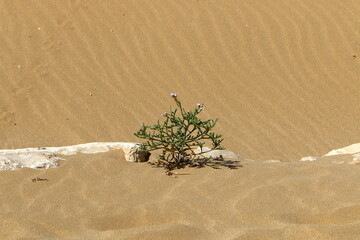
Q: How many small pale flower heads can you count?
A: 3